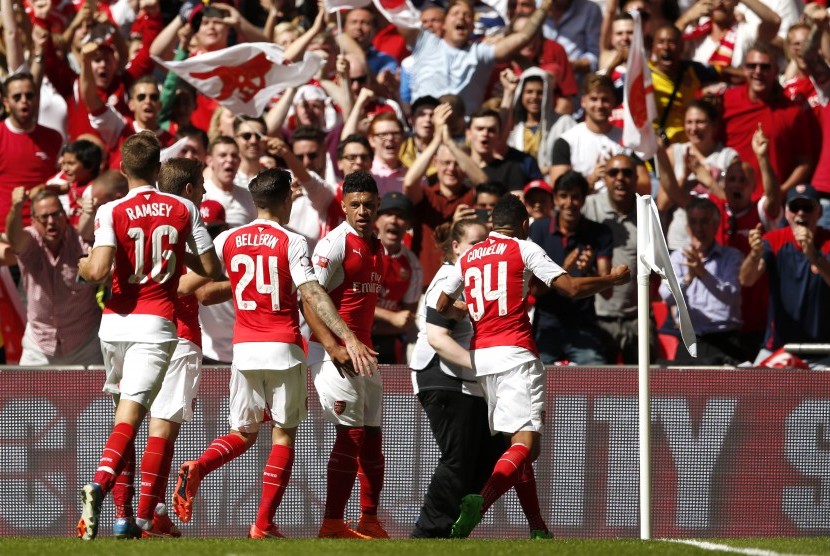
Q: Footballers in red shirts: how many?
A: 5